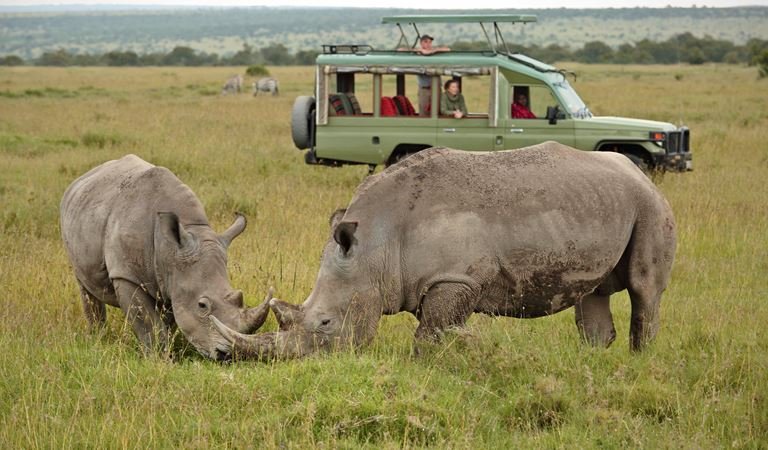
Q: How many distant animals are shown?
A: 2